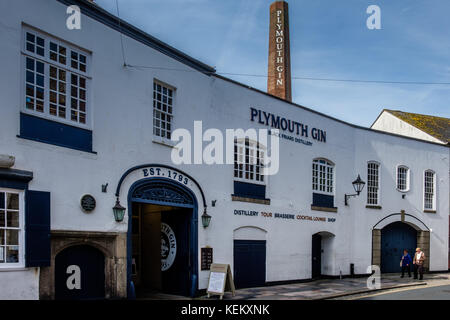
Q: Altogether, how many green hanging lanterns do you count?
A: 2